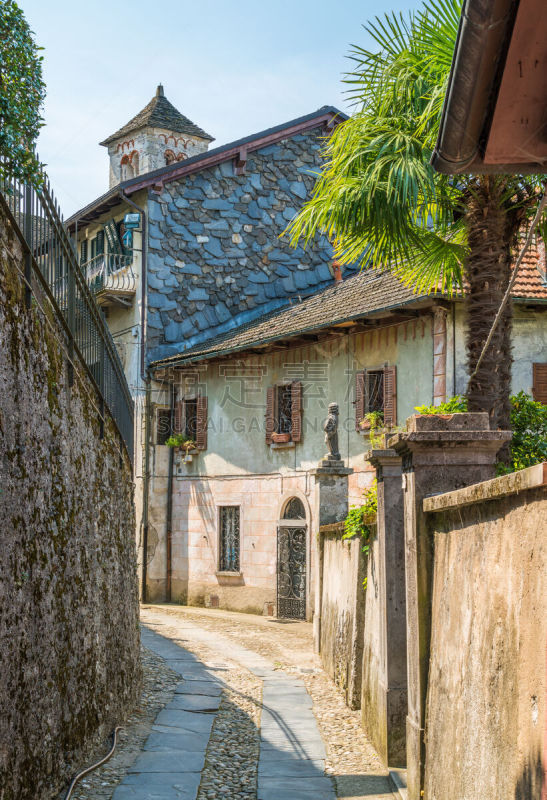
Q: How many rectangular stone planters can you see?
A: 1